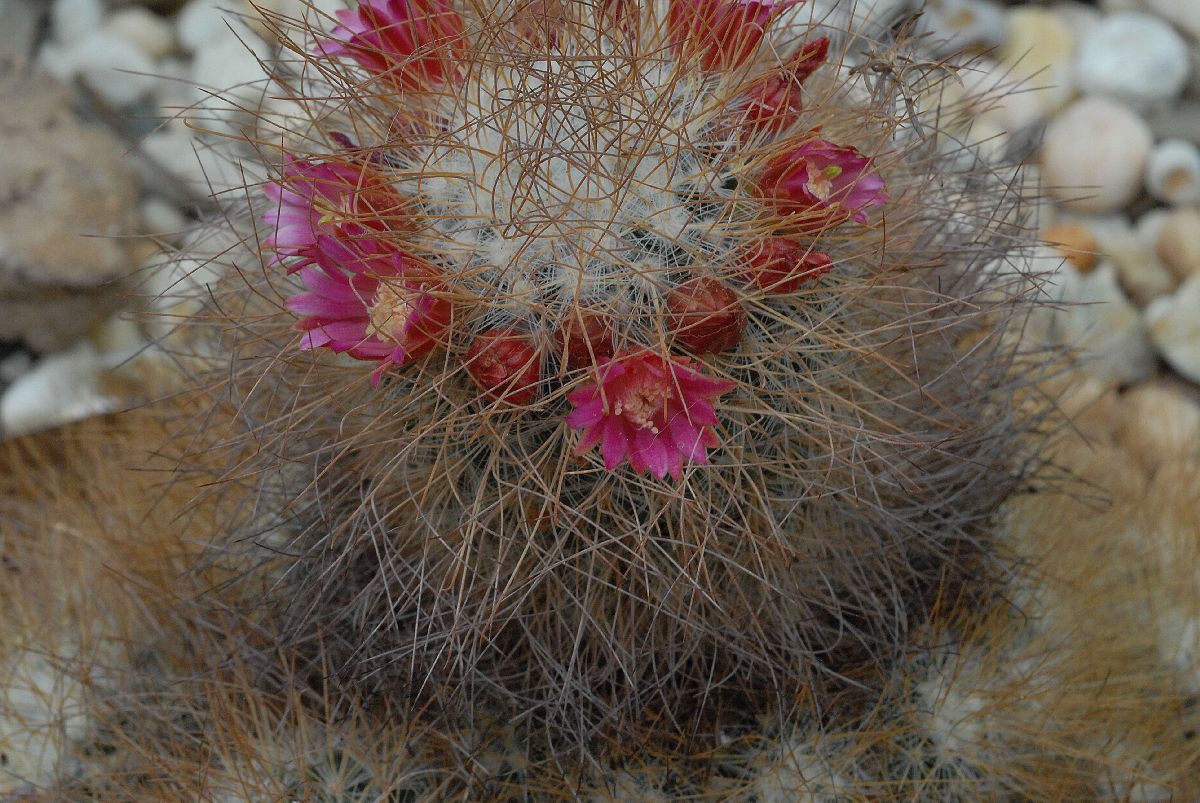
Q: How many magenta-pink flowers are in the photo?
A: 6